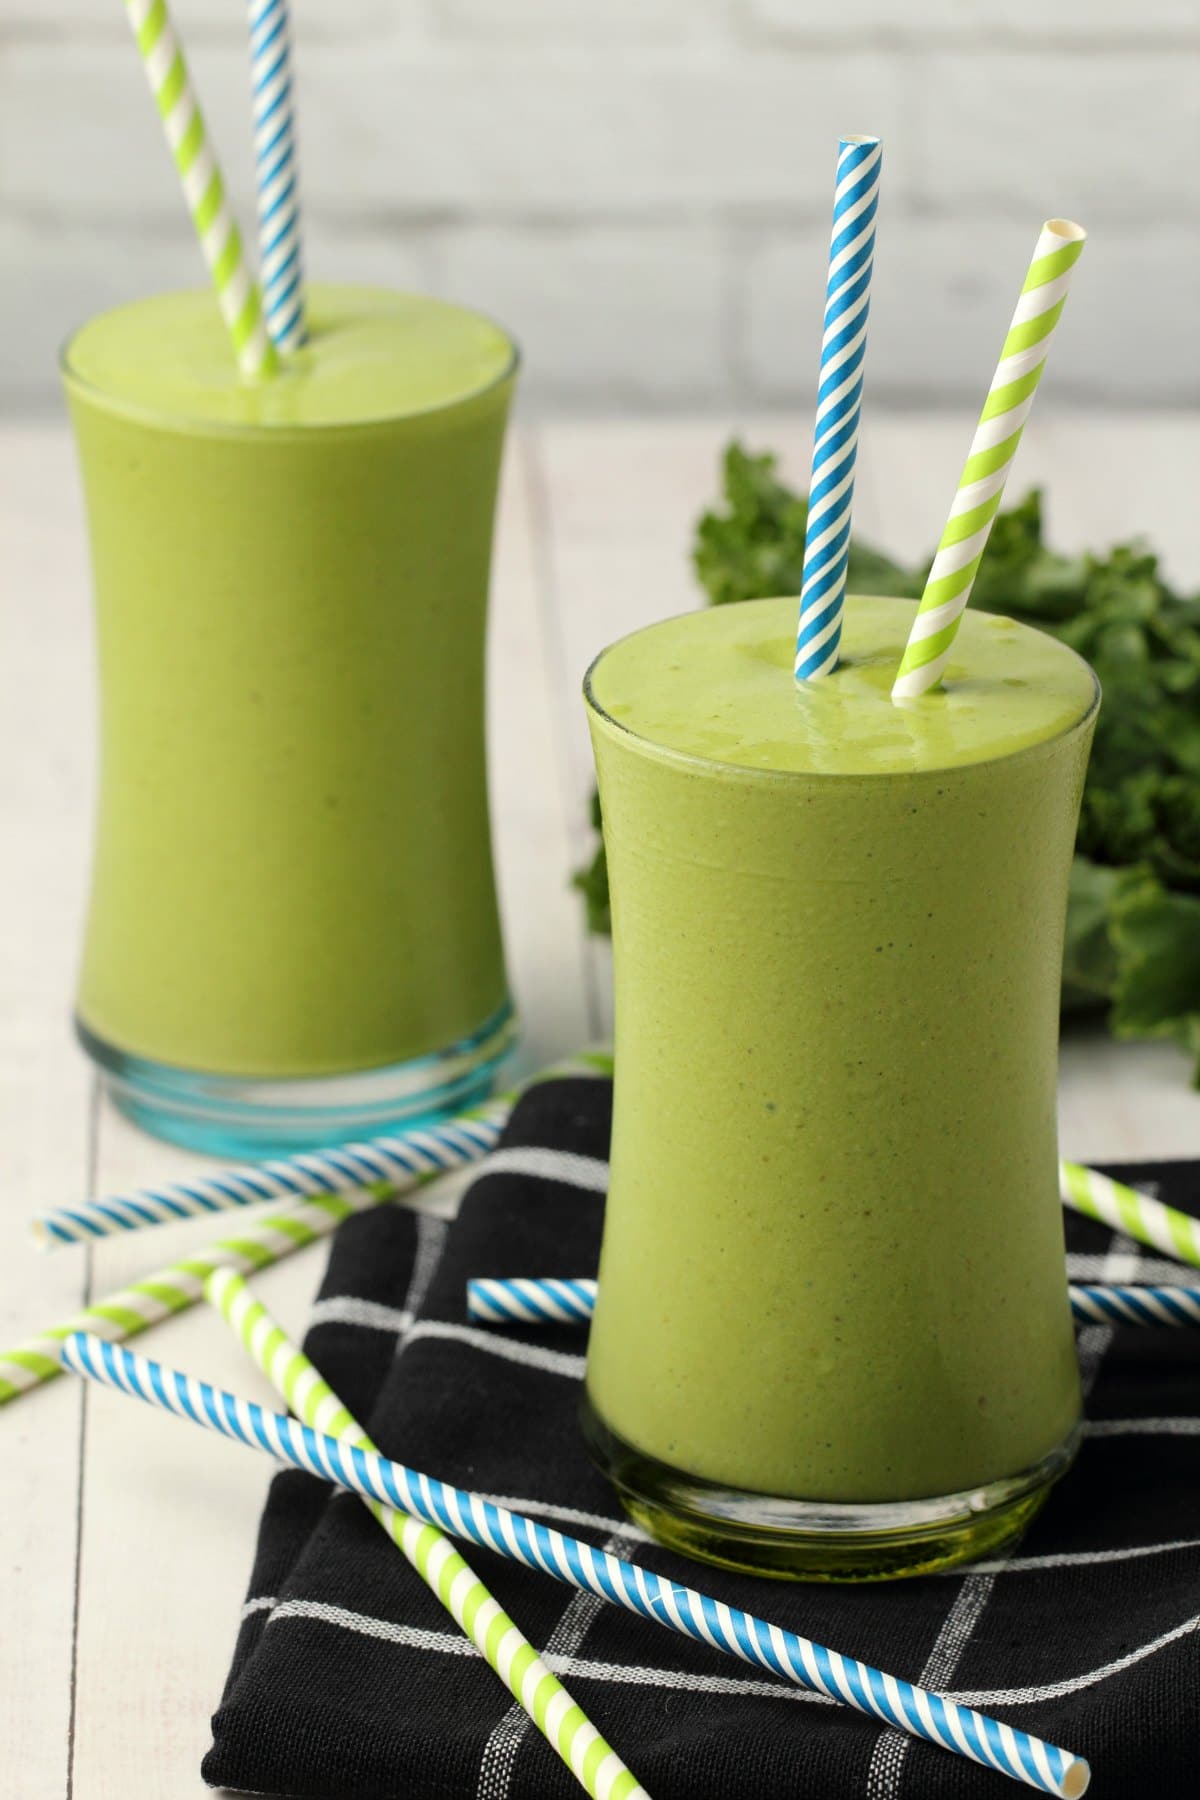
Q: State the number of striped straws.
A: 10